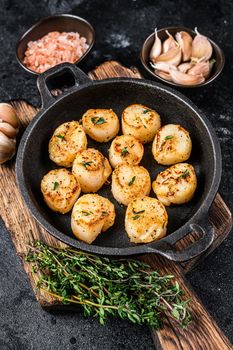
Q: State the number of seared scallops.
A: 11